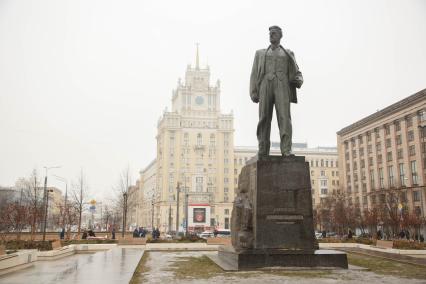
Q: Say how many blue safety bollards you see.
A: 0